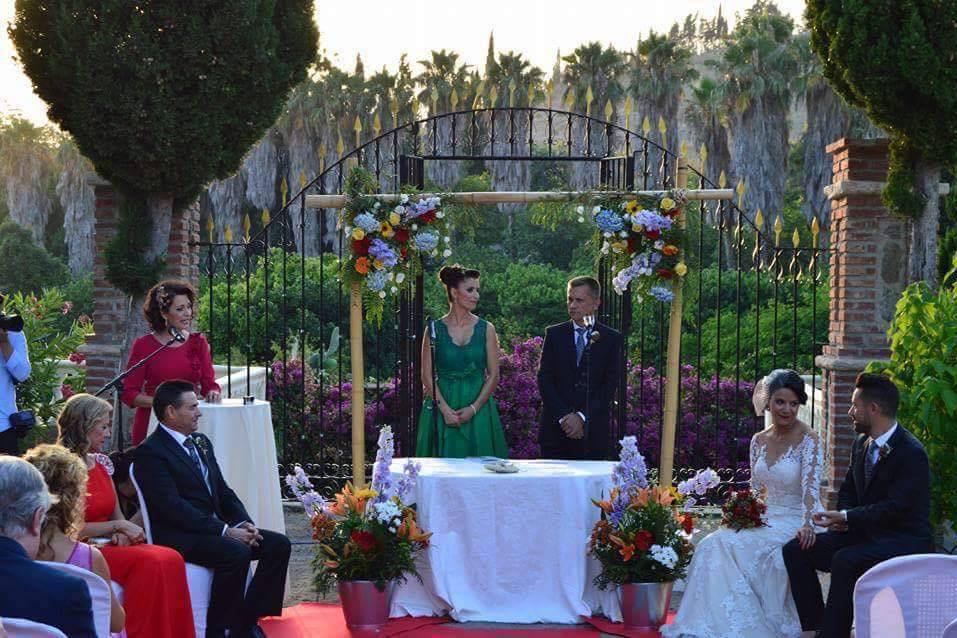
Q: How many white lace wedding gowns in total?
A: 1